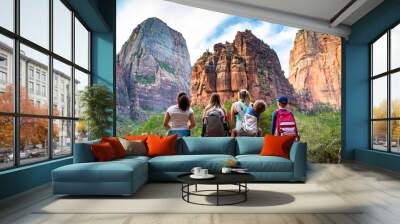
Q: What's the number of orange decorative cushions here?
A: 5